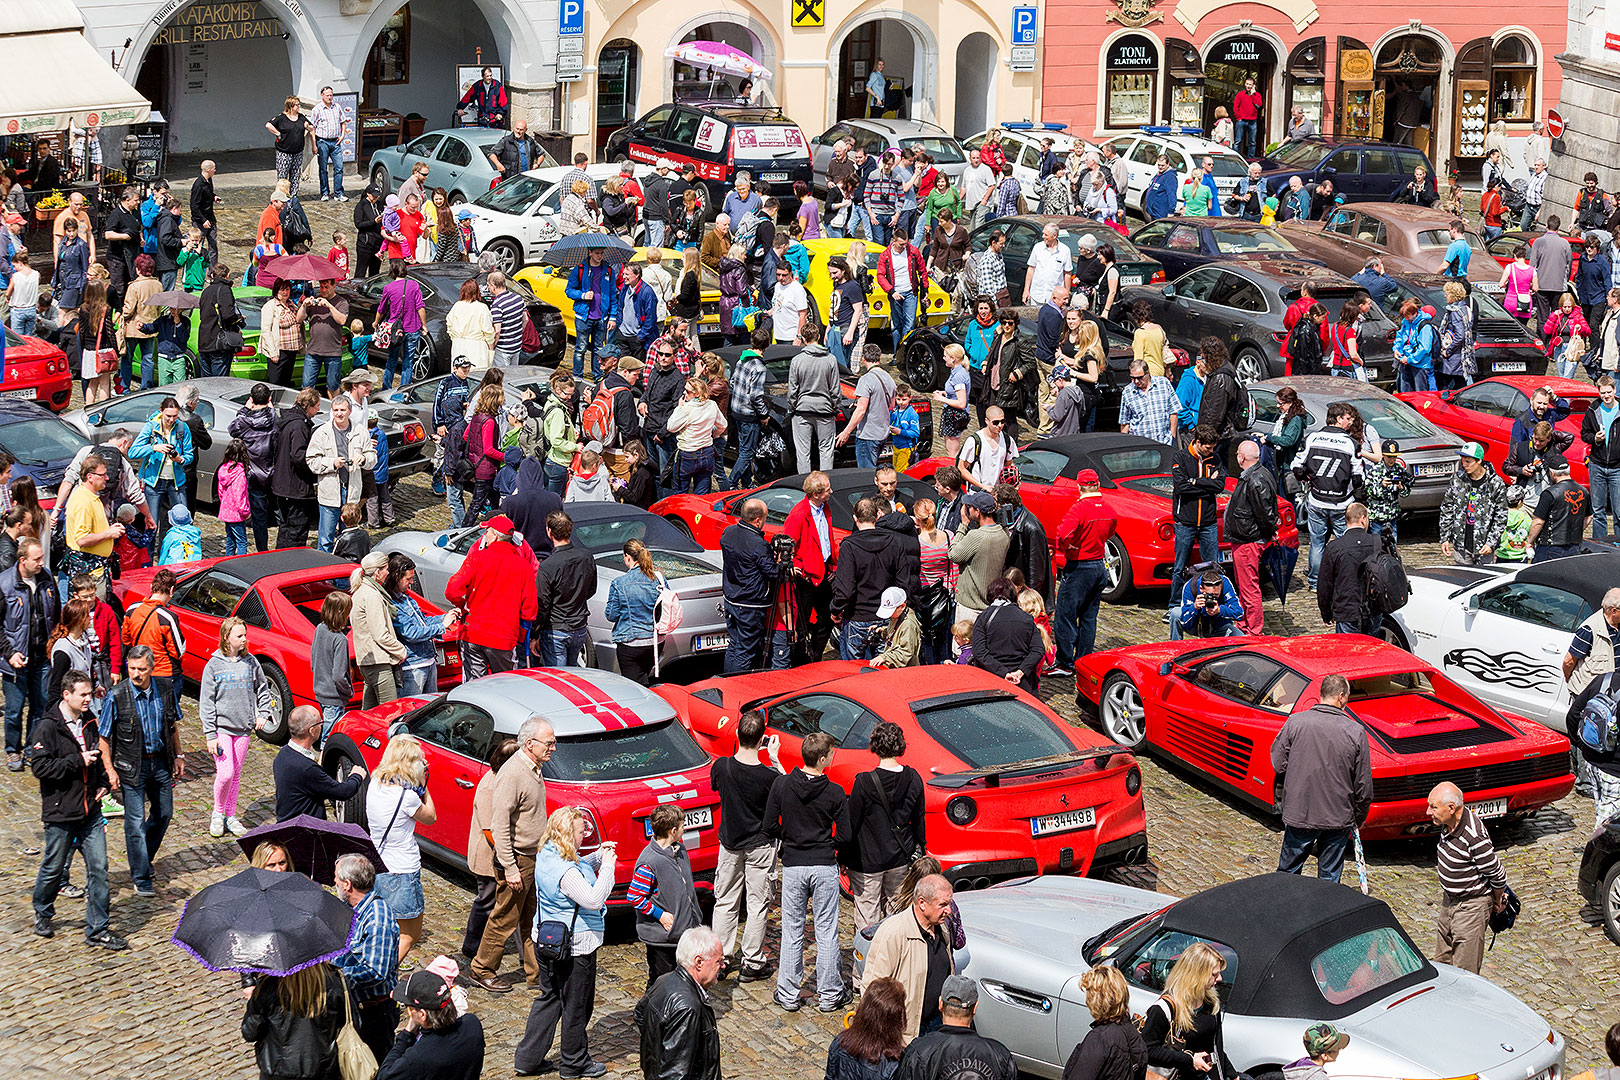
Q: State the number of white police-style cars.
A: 2